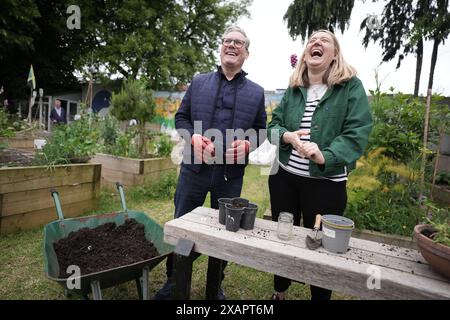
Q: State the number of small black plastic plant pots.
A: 4